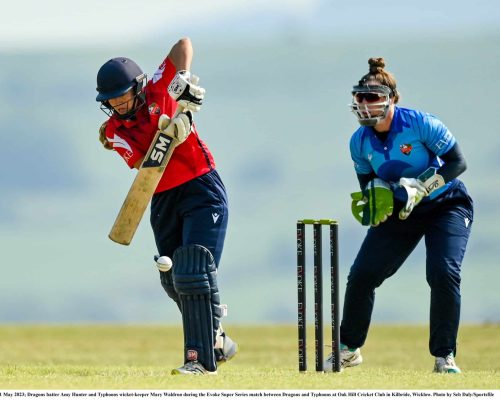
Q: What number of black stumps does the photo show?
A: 3